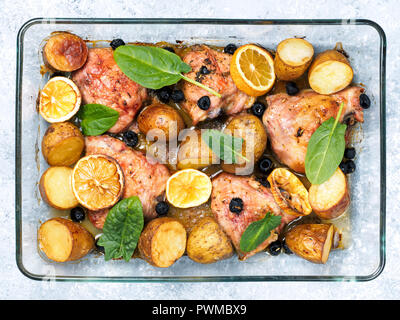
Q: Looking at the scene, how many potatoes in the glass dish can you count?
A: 13